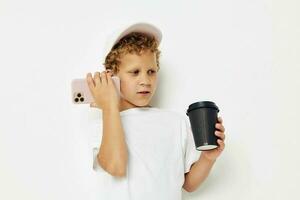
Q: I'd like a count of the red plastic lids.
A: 0